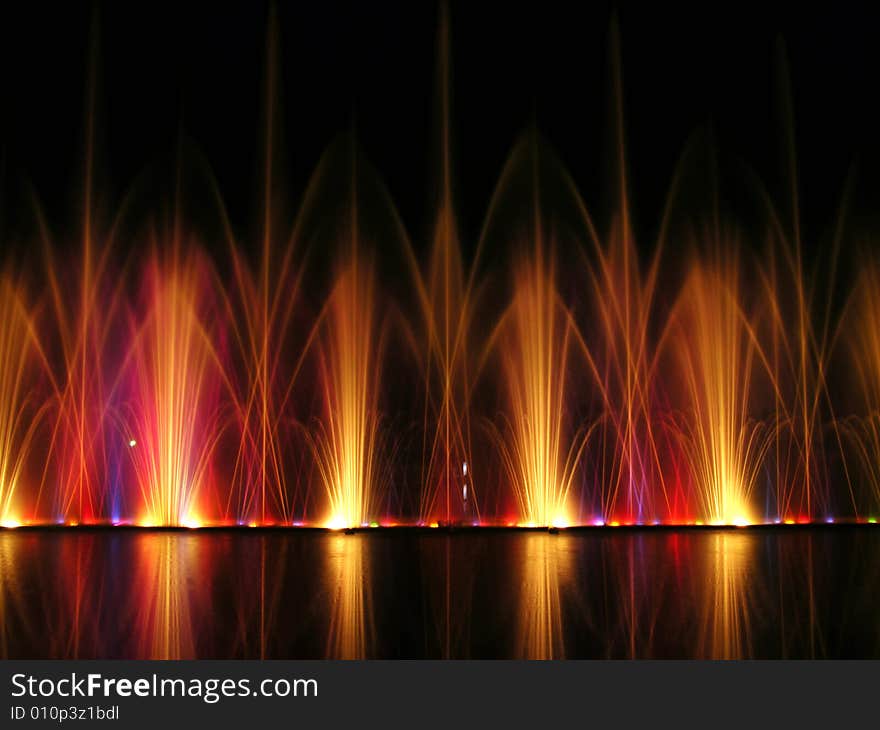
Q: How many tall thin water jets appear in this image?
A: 5